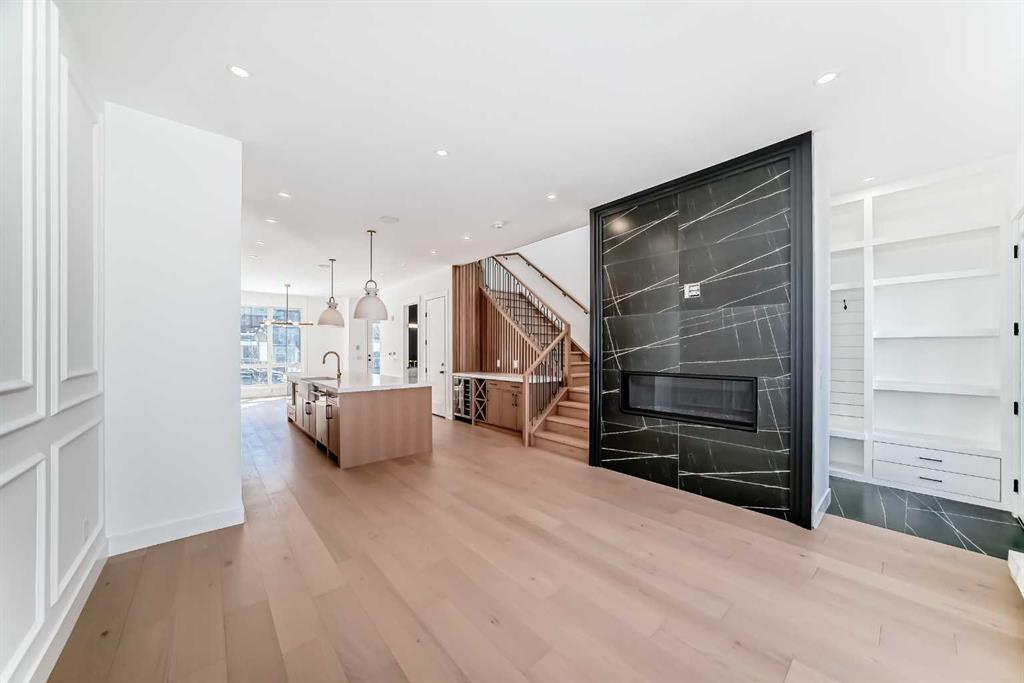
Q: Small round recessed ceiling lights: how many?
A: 11